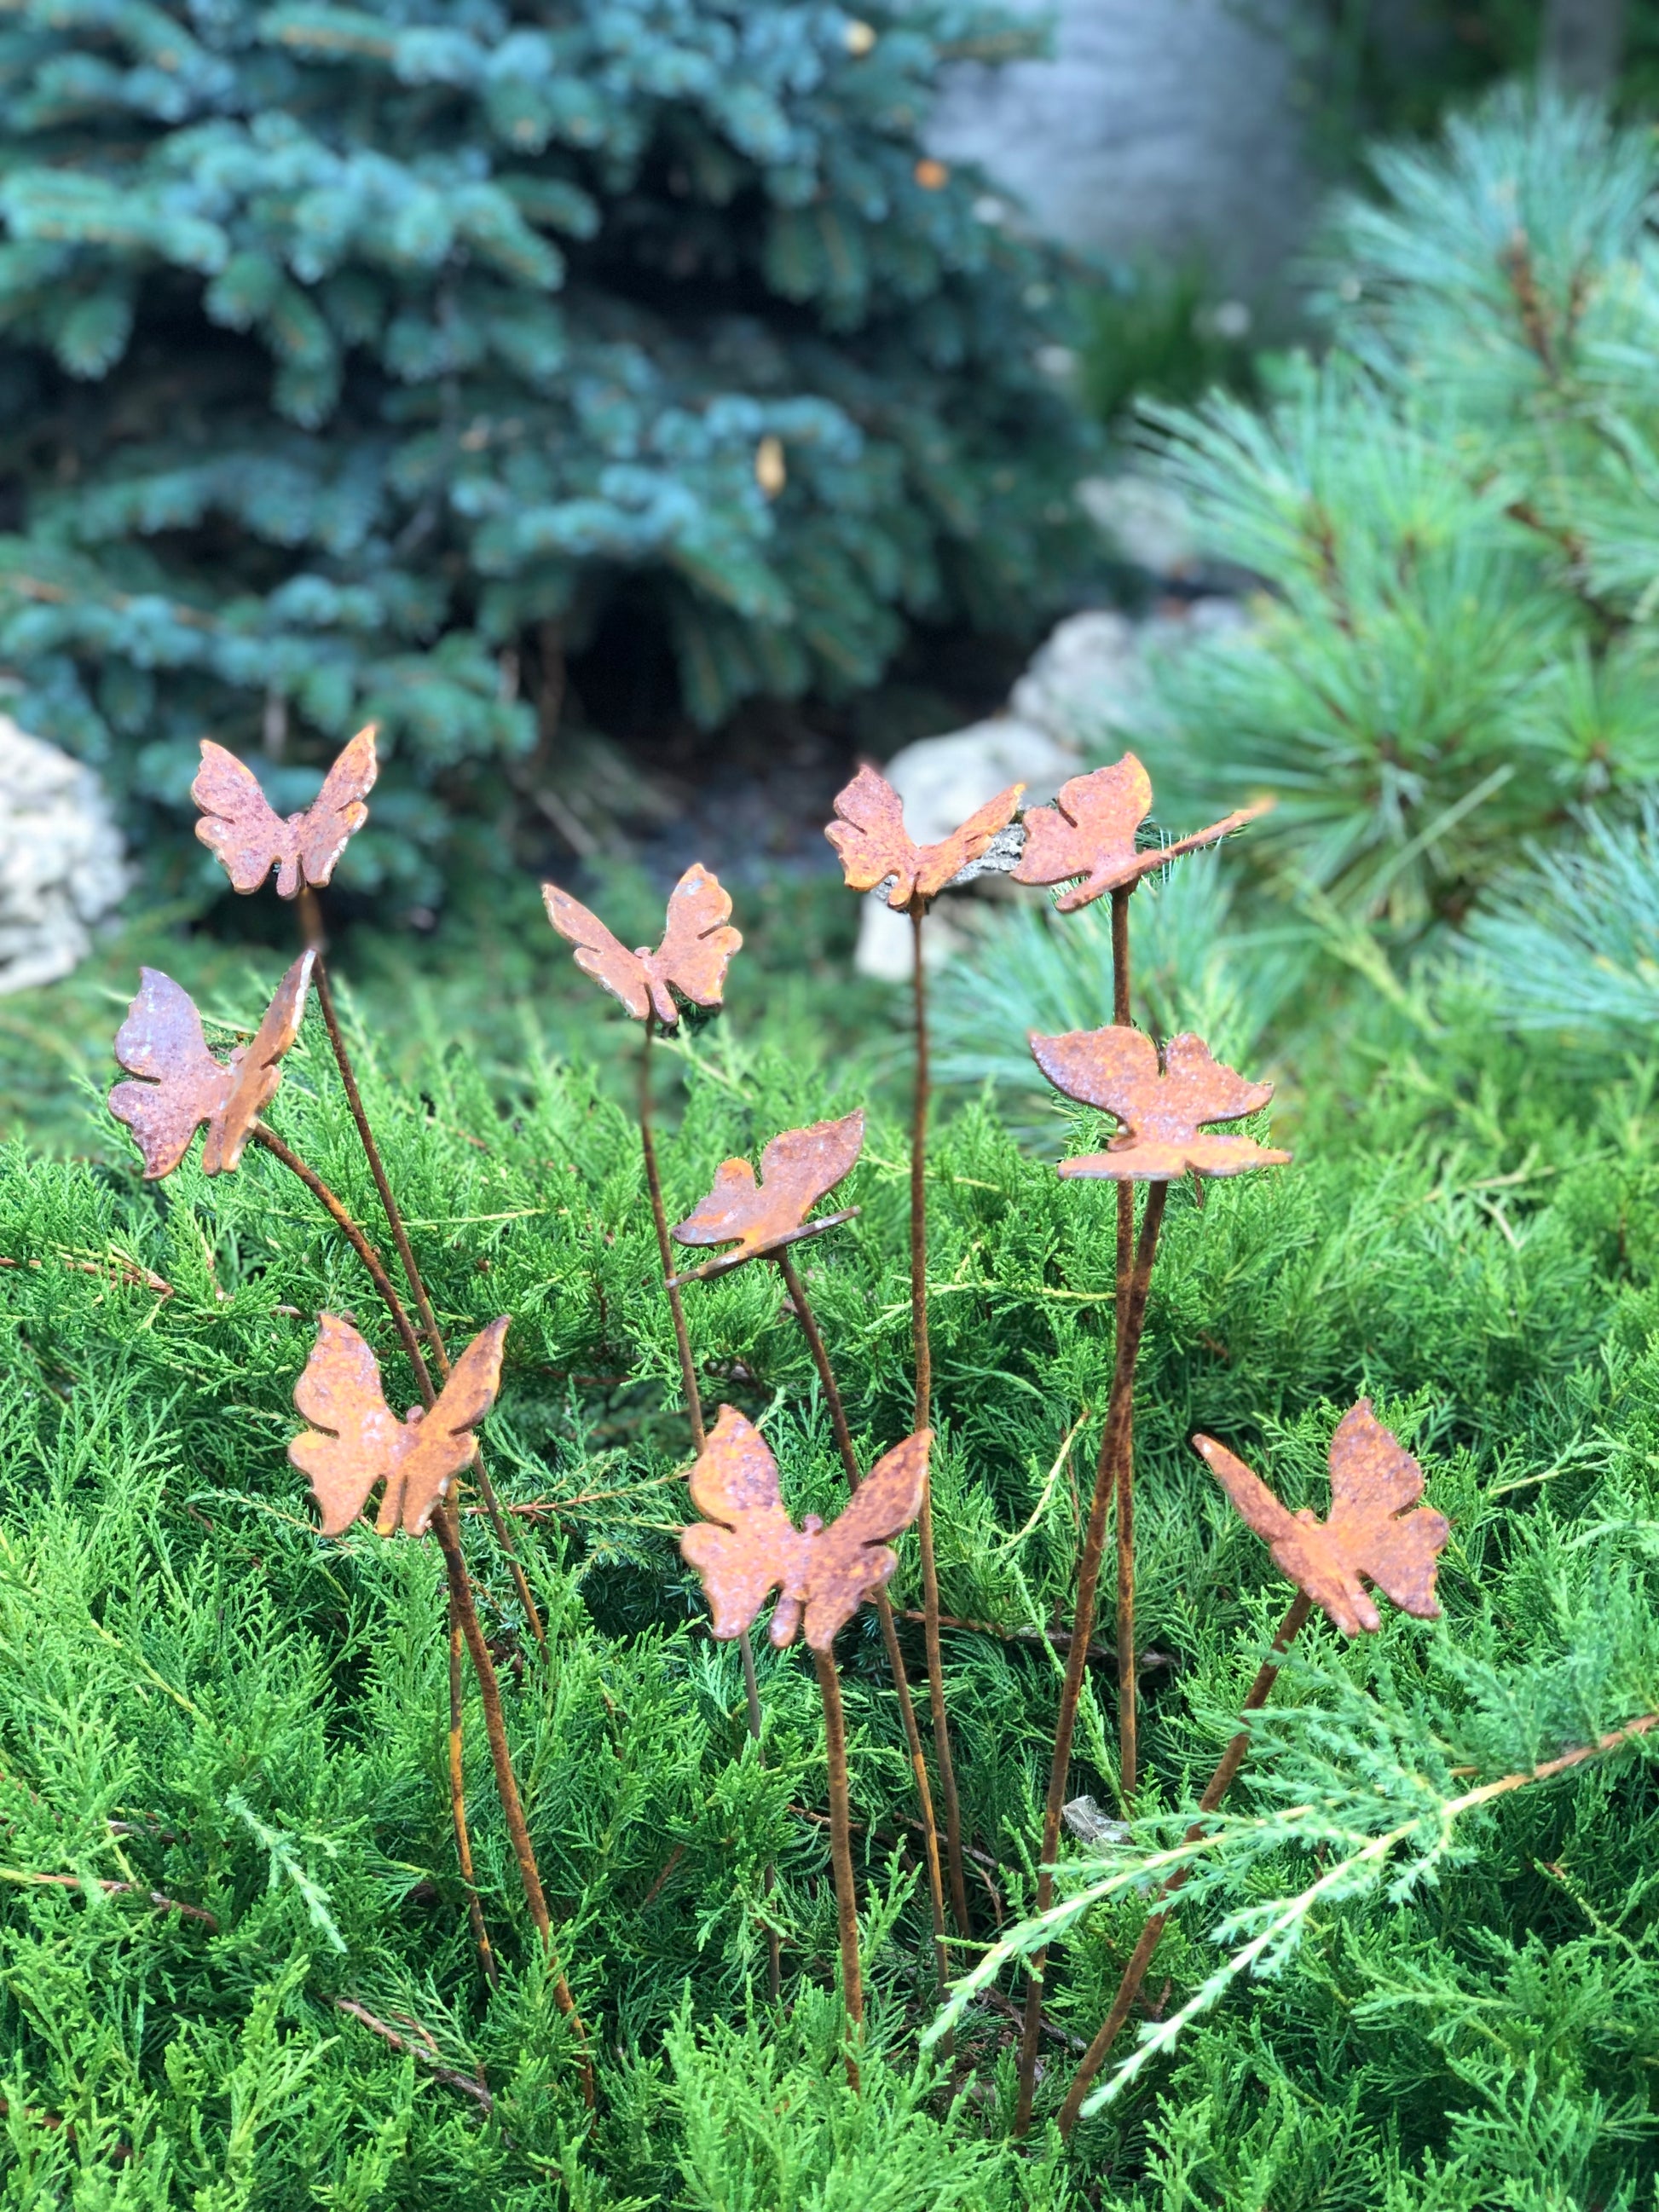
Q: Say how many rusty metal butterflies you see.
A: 10